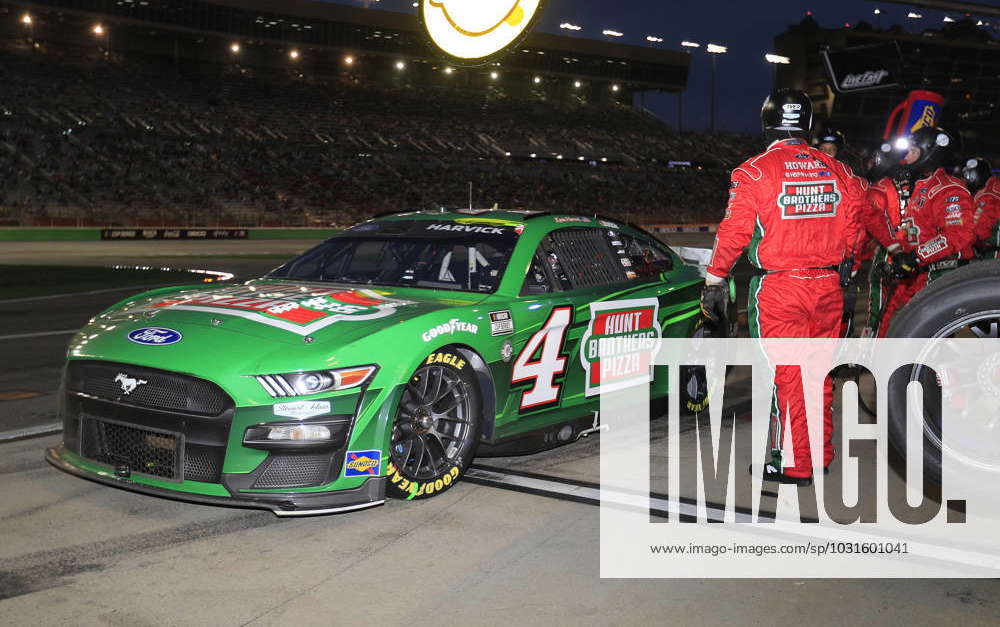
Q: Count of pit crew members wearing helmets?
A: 5